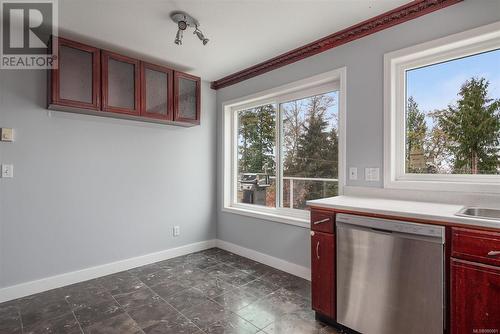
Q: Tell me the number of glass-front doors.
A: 4